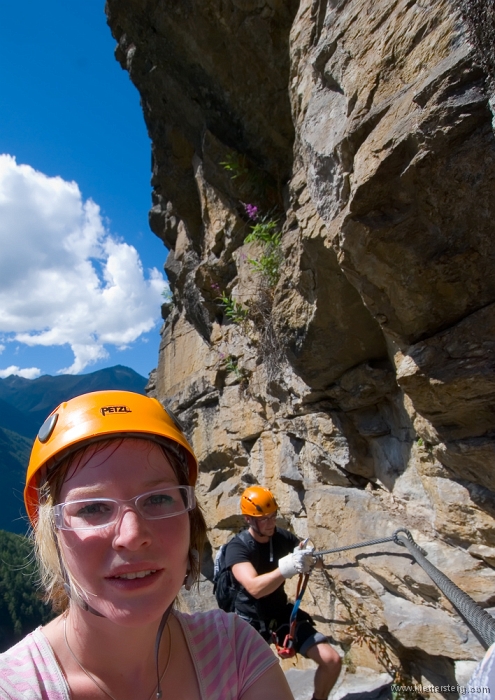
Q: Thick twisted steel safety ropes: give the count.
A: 1